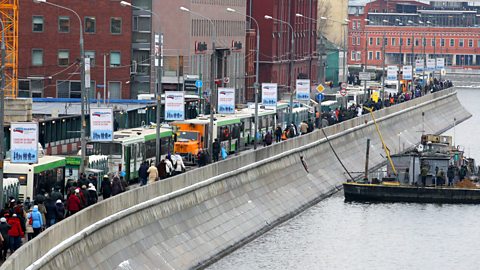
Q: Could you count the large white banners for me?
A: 11